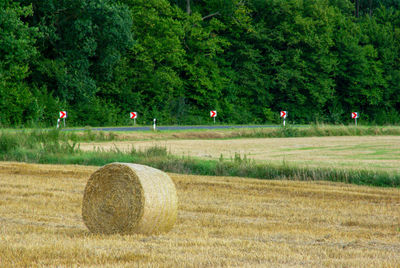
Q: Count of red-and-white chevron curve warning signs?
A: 5